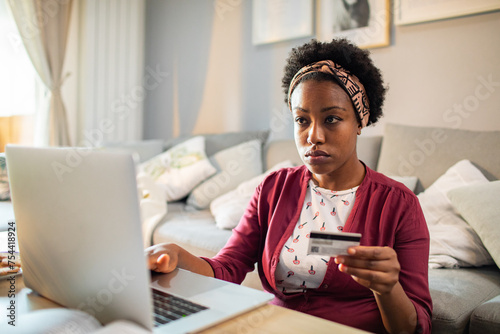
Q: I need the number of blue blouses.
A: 0